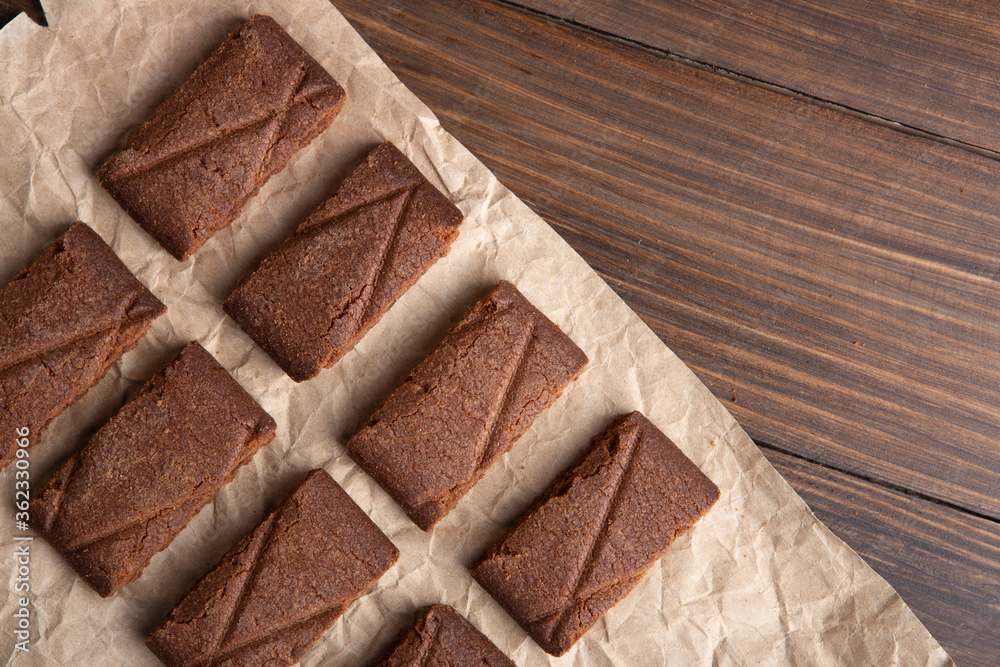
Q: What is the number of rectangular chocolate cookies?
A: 8